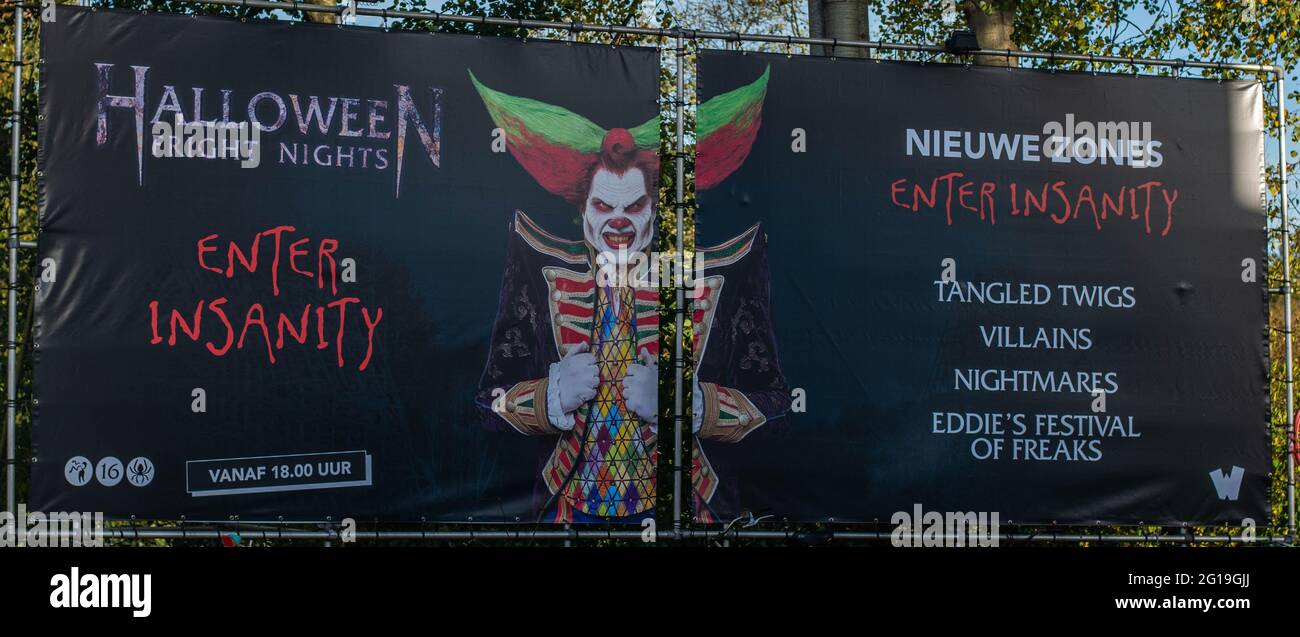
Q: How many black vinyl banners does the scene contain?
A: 2